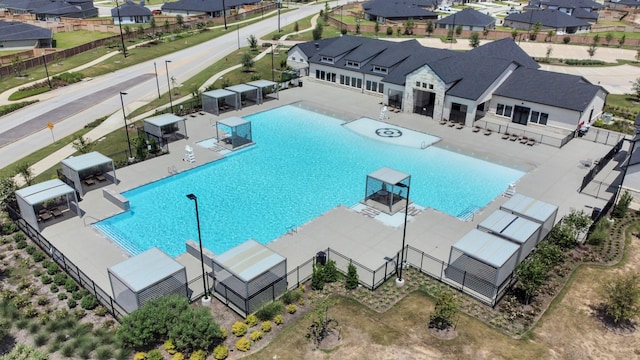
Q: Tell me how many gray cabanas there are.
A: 13